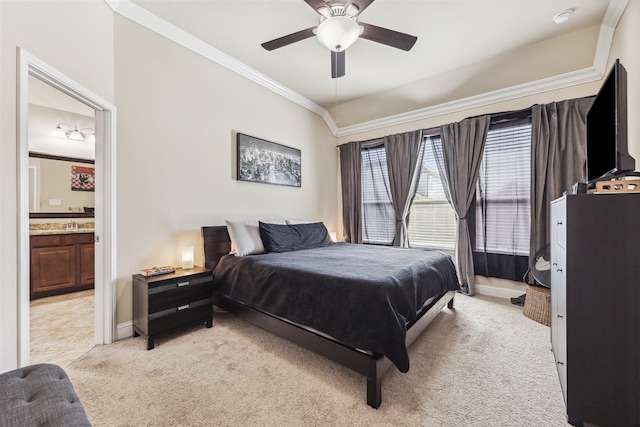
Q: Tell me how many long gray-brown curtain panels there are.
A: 4